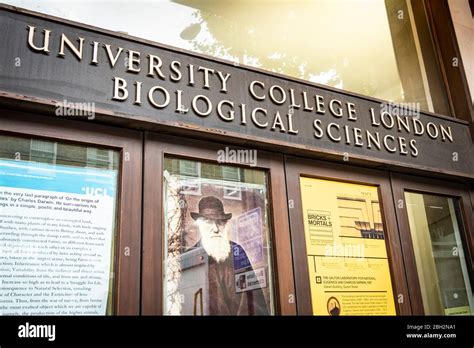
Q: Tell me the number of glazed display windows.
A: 4